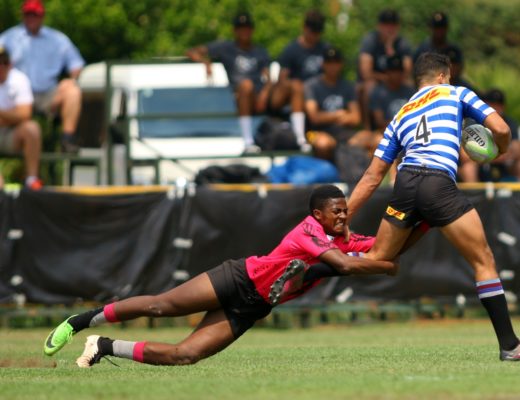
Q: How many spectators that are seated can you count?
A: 10